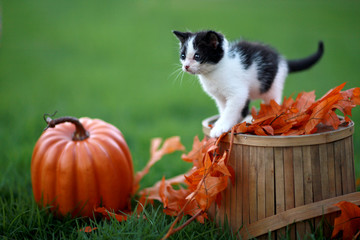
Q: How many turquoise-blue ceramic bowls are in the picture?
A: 0